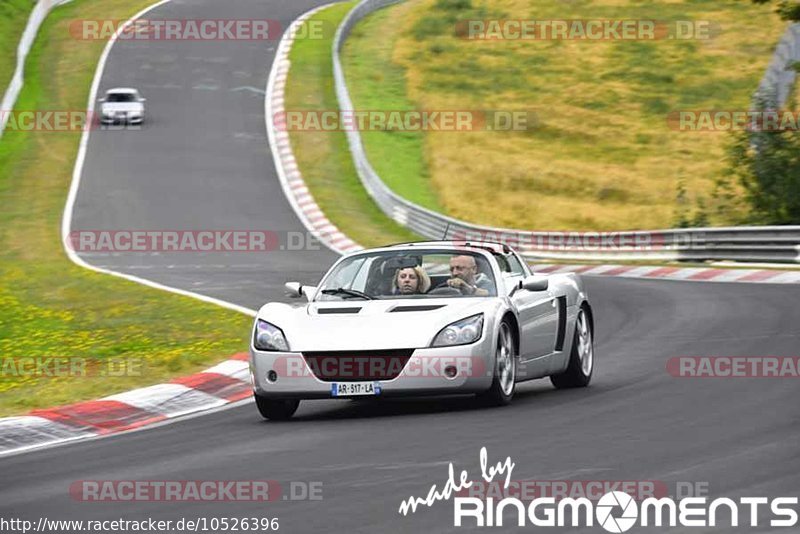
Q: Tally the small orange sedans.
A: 0